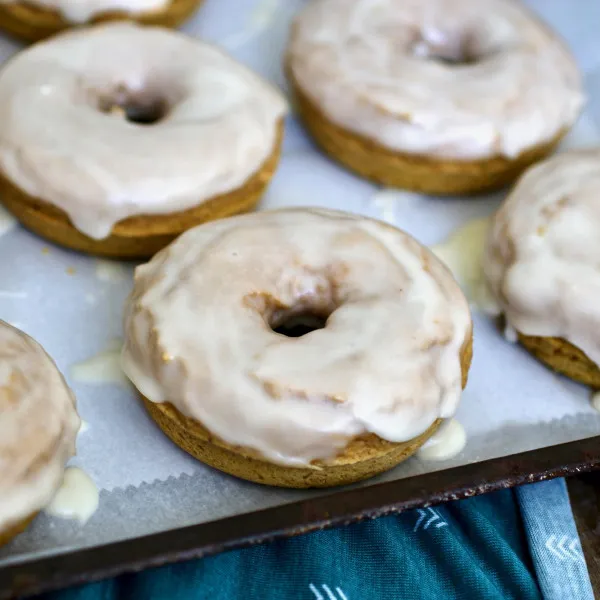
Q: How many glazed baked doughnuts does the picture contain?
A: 6